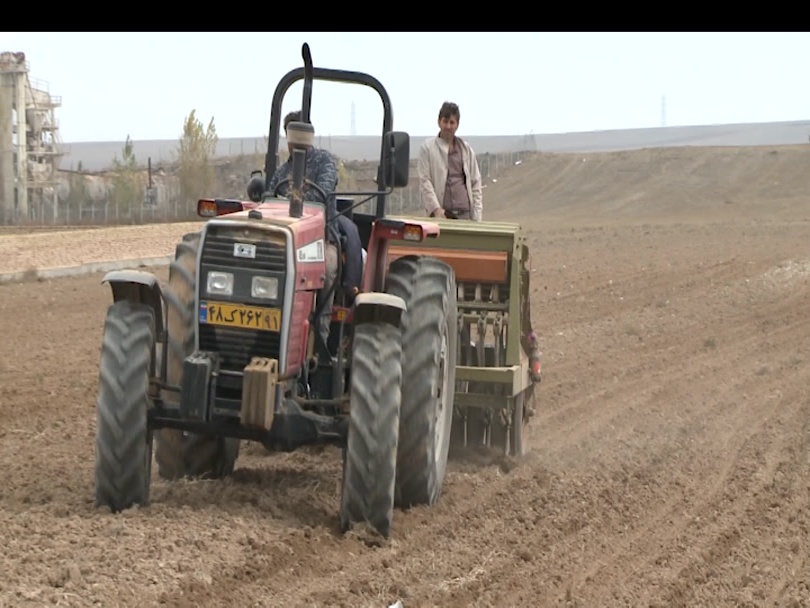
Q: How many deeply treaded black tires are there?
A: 4